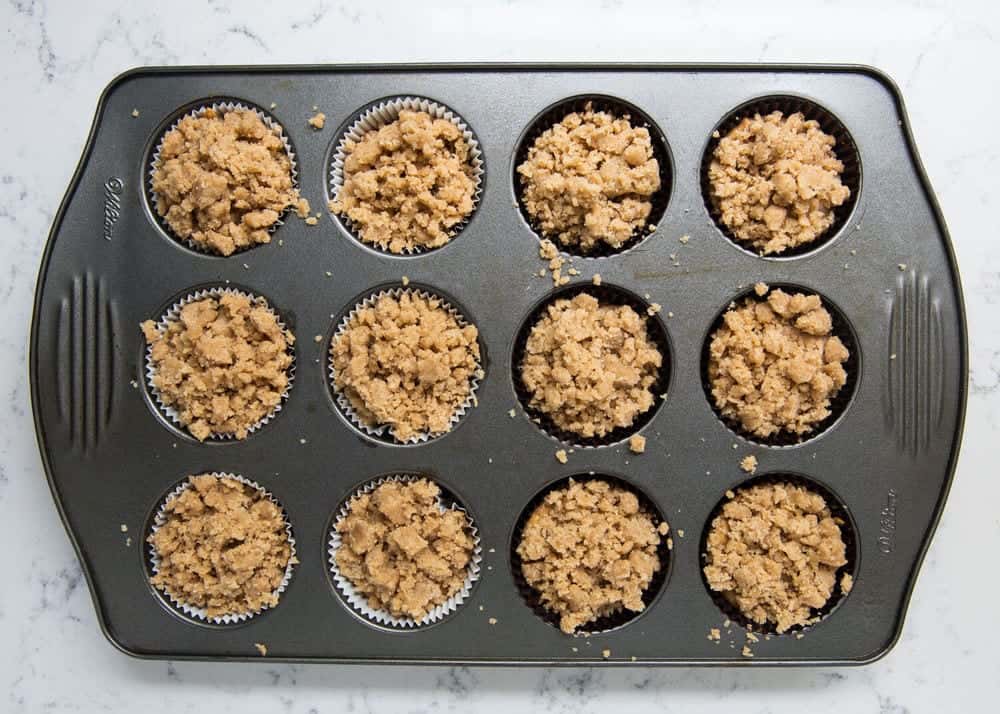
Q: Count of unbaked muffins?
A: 12